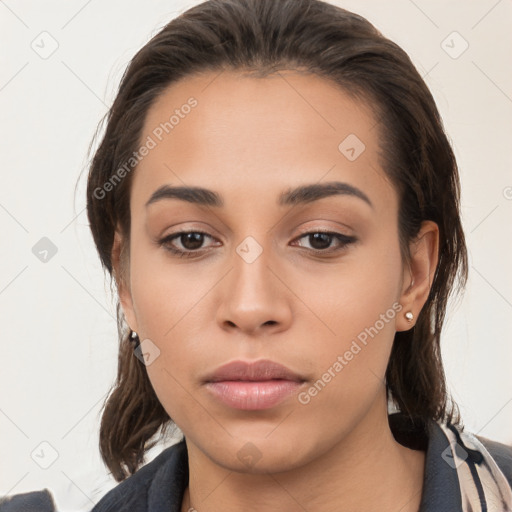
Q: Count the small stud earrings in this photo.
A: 2